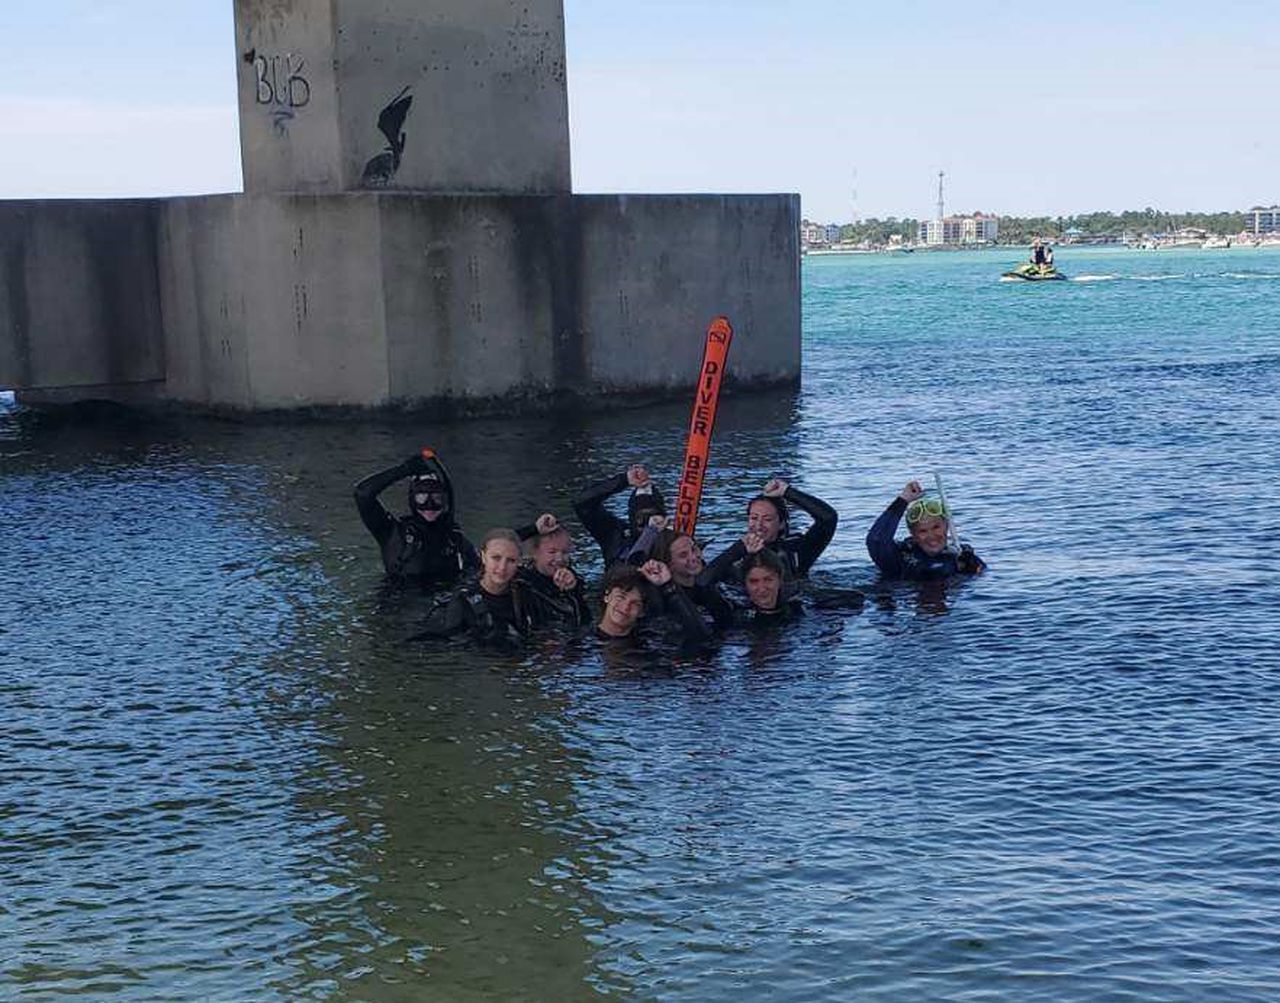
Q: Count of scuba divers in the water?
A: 9